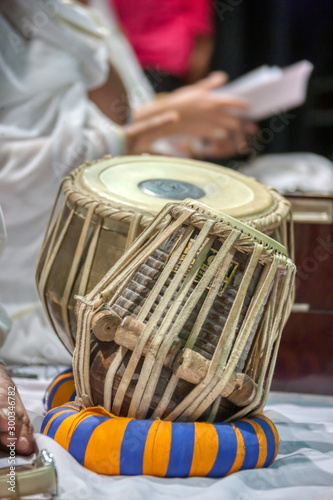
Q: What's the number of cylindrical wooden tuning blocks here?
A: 3